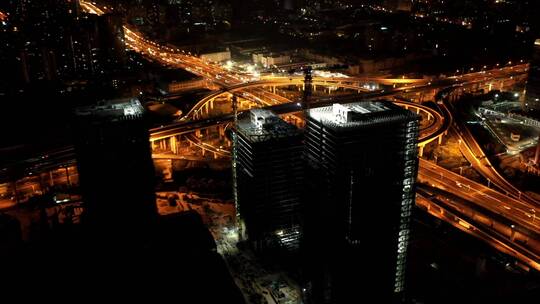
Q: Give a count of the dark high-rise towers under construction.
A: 3